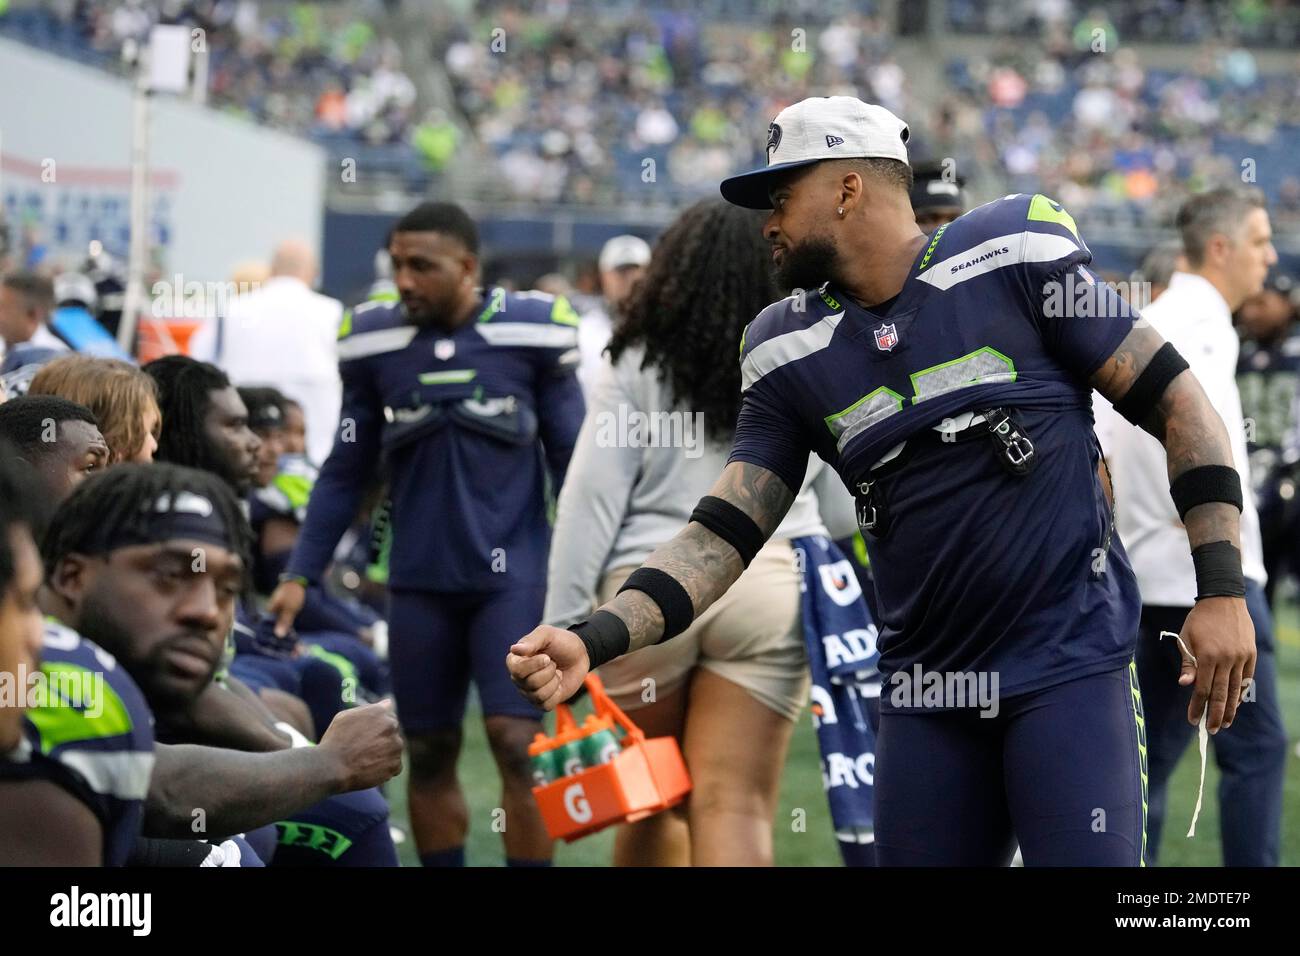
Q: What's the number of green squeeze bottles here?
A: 3